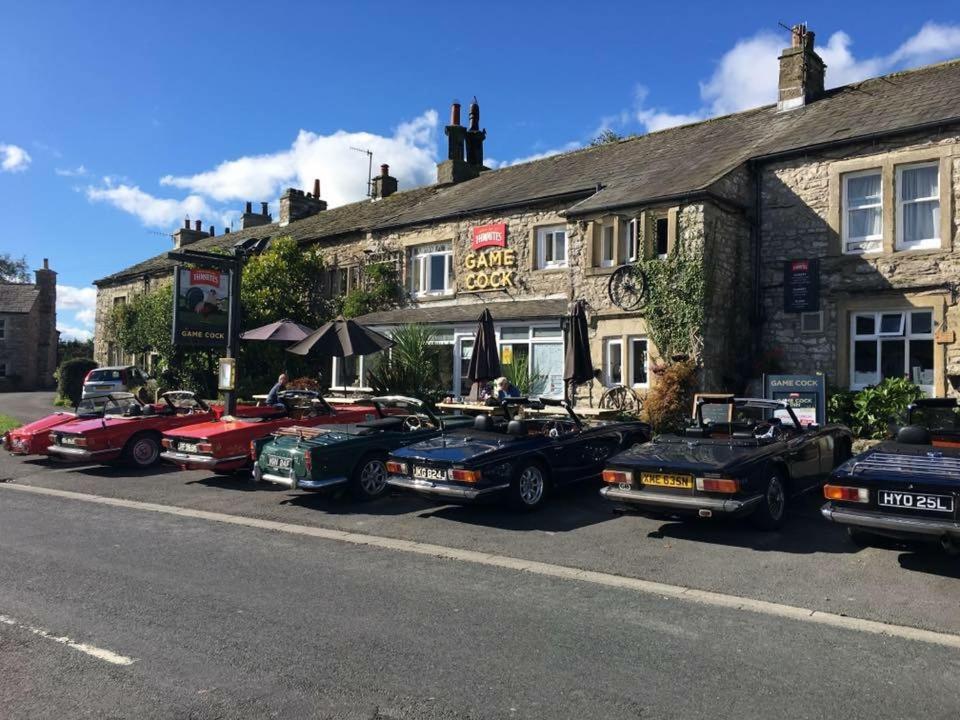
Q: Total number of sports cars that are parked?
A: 7